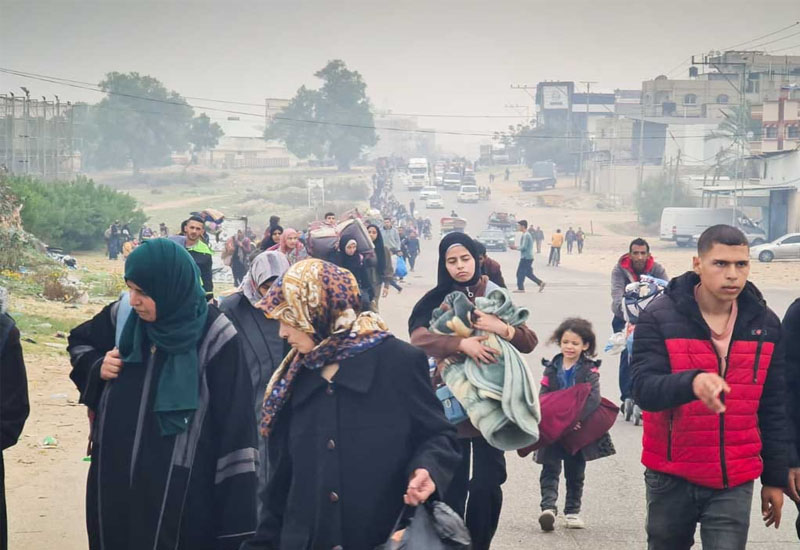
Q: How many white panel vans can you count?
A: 1